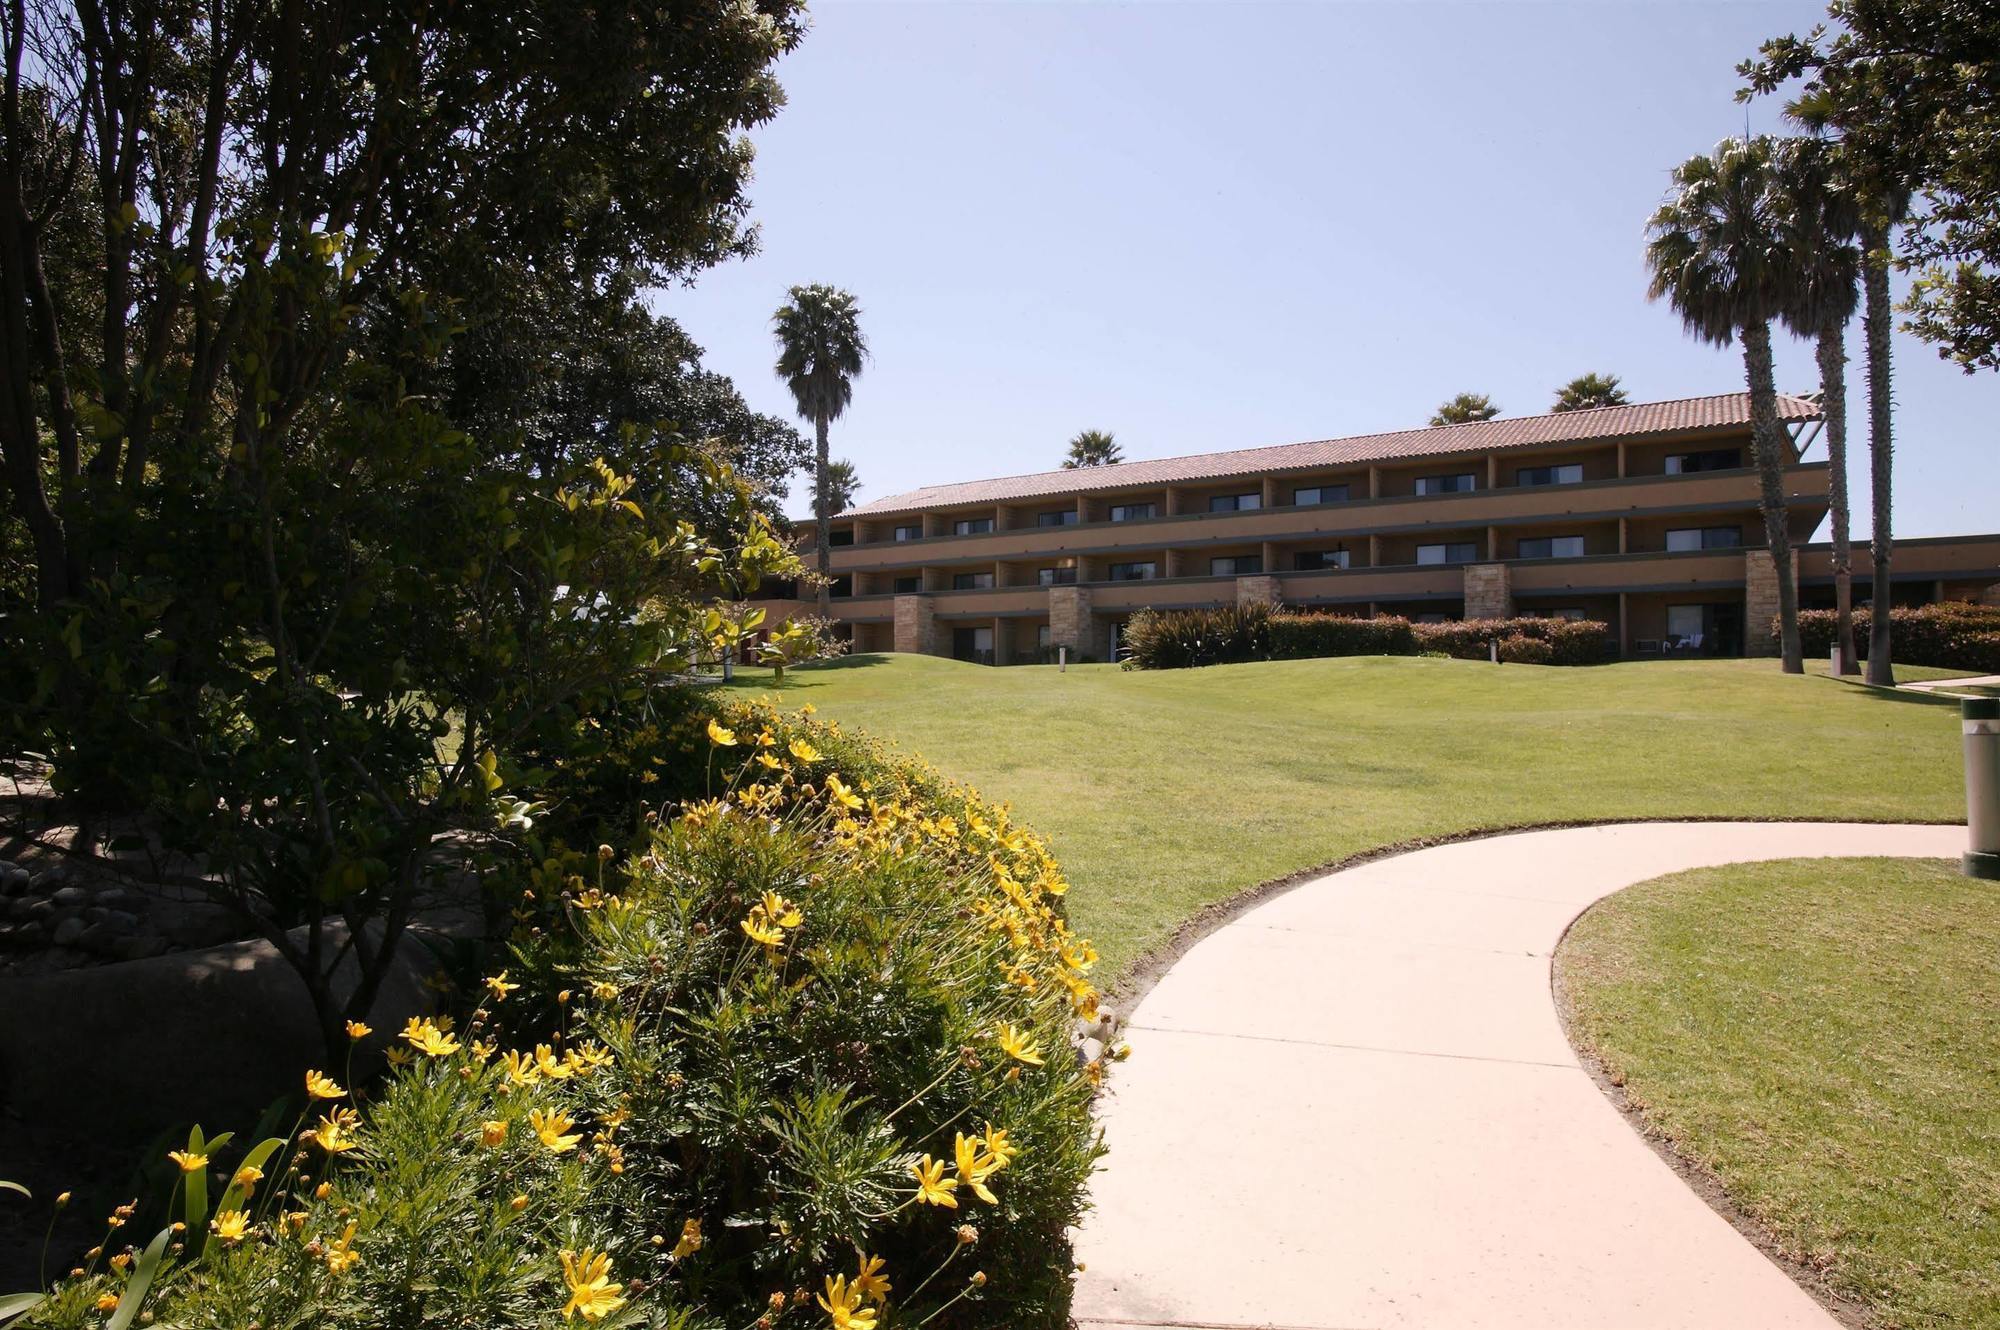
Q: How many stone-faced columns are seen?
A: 5